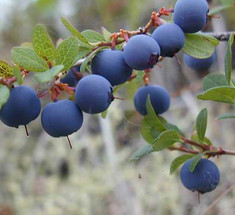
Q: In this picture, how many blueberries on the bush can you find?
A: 11